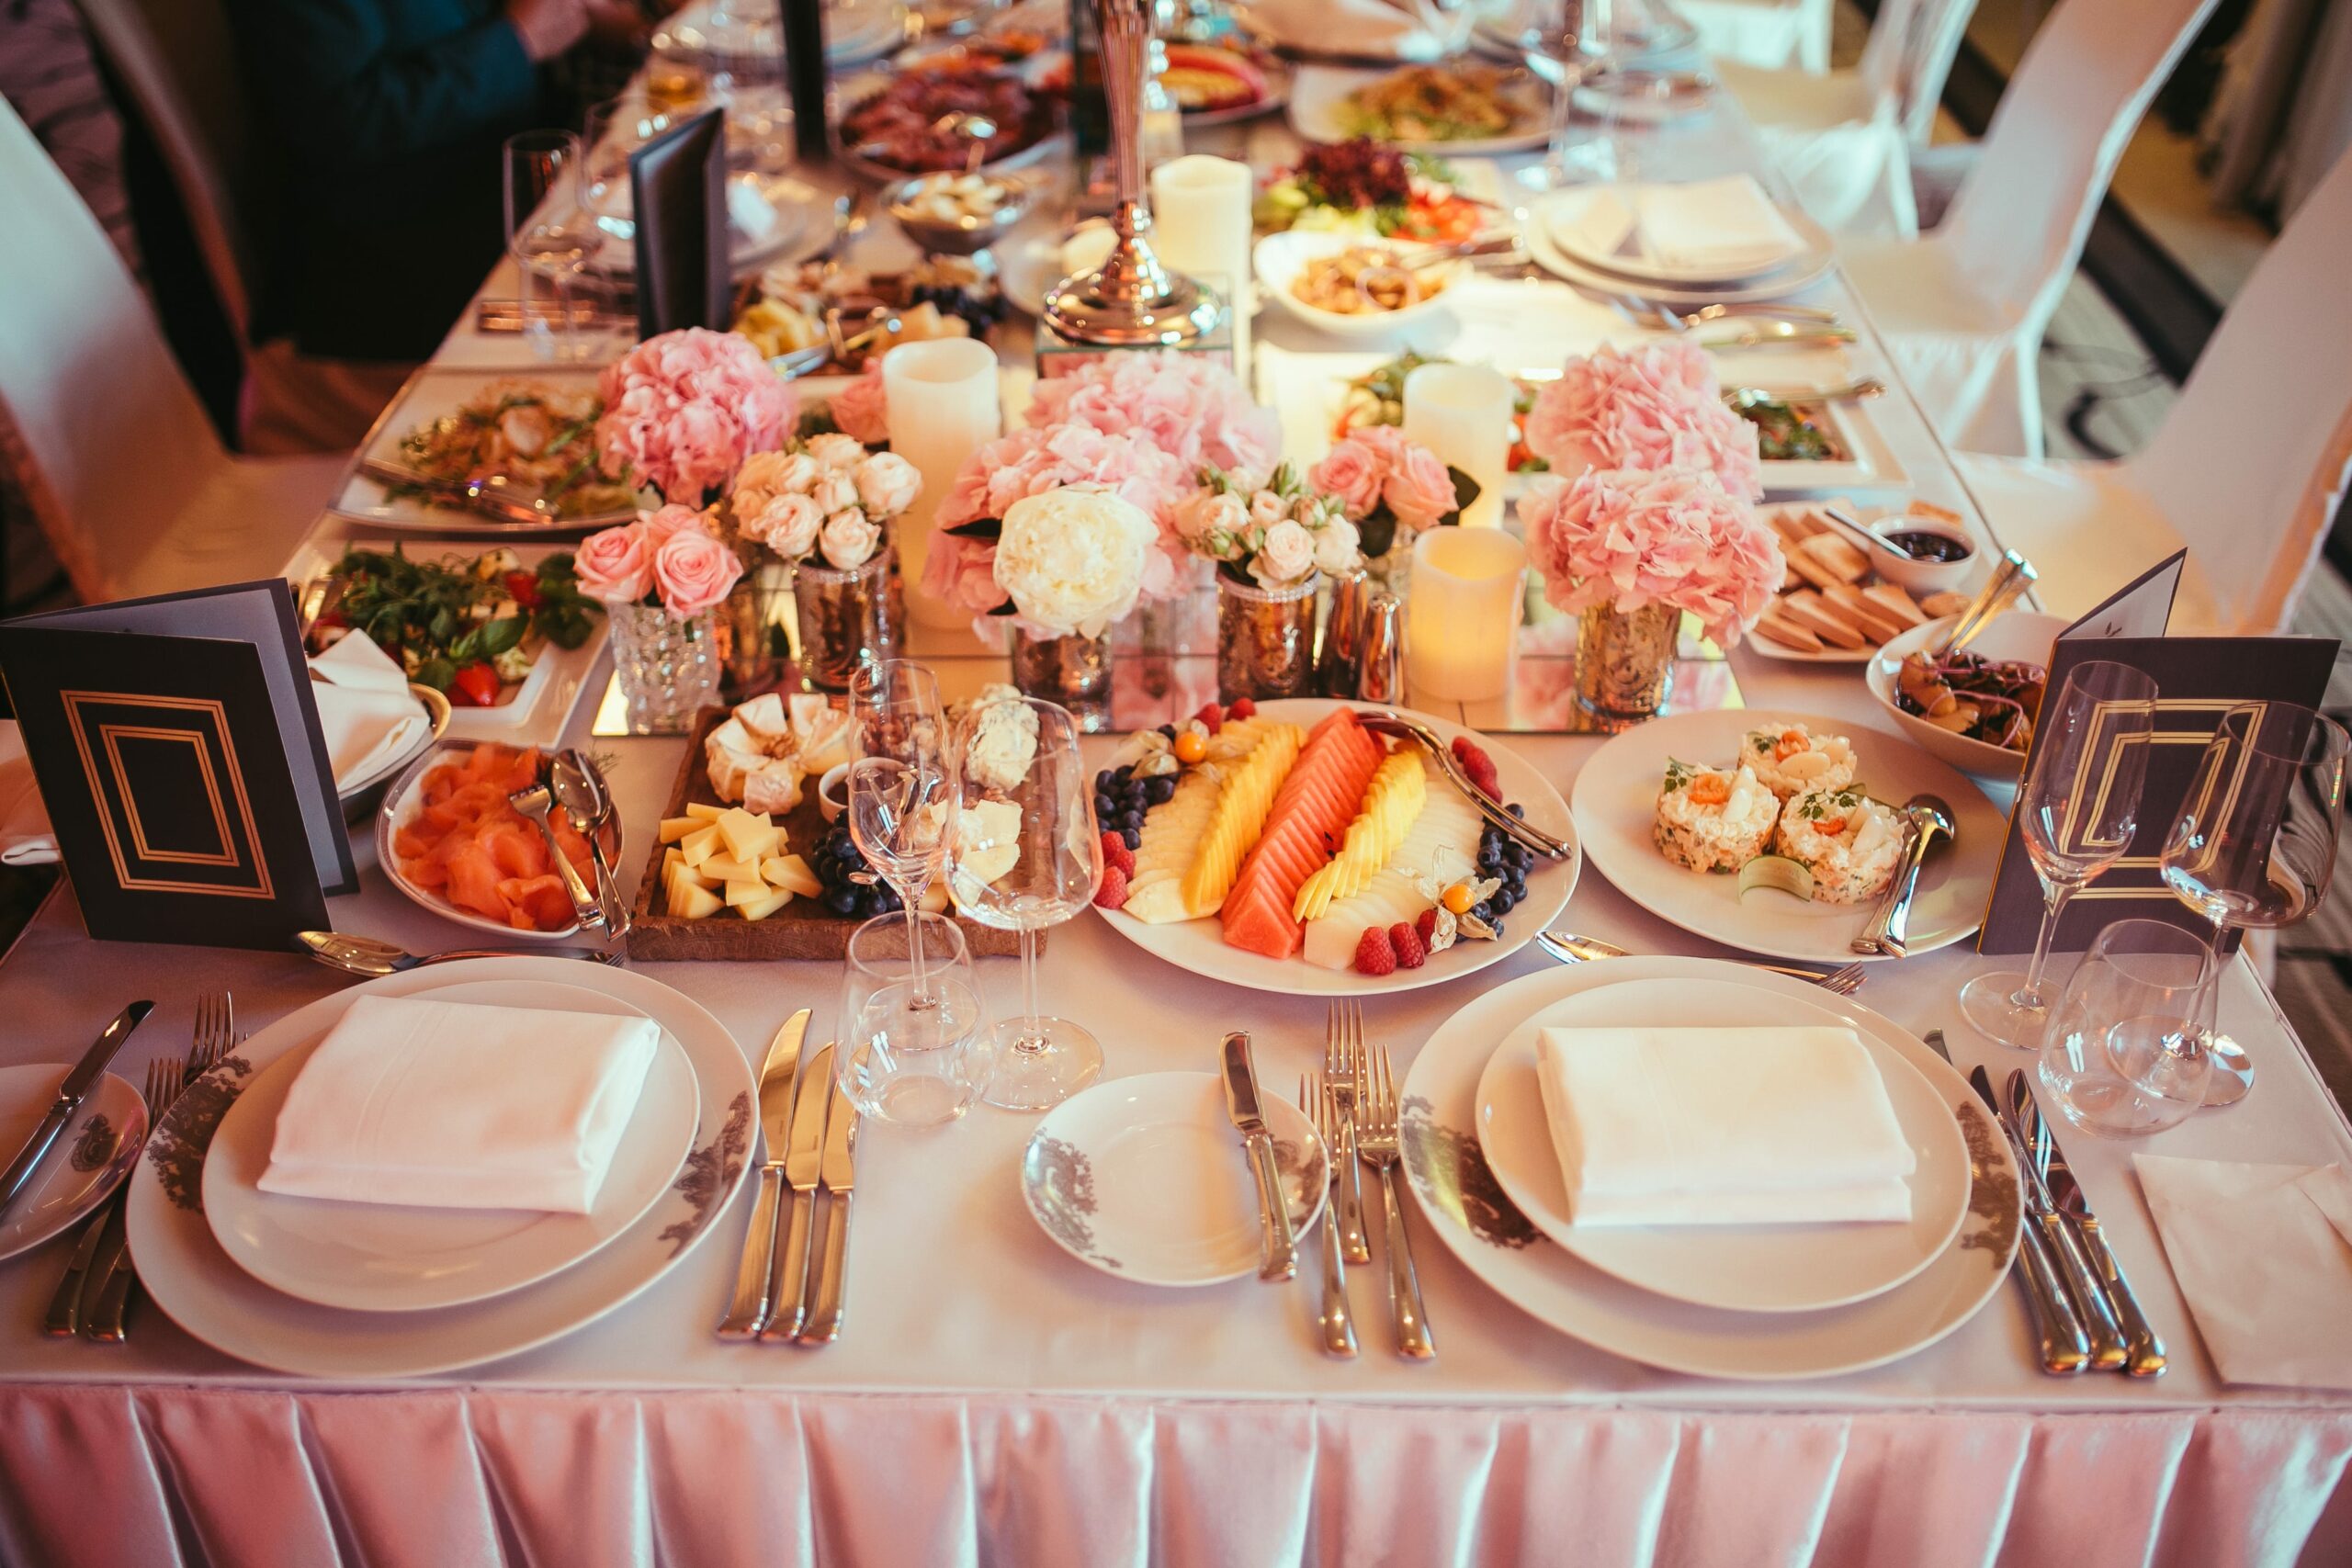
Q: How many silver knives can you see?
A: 8